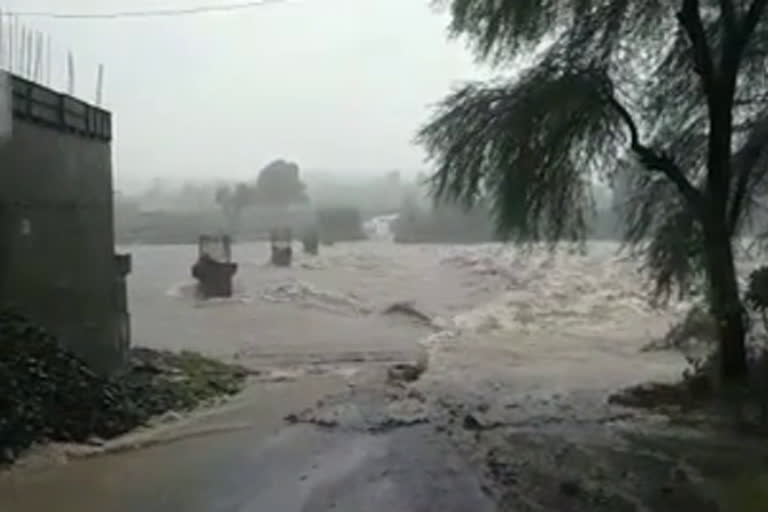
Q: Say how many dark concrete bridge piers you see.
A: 3